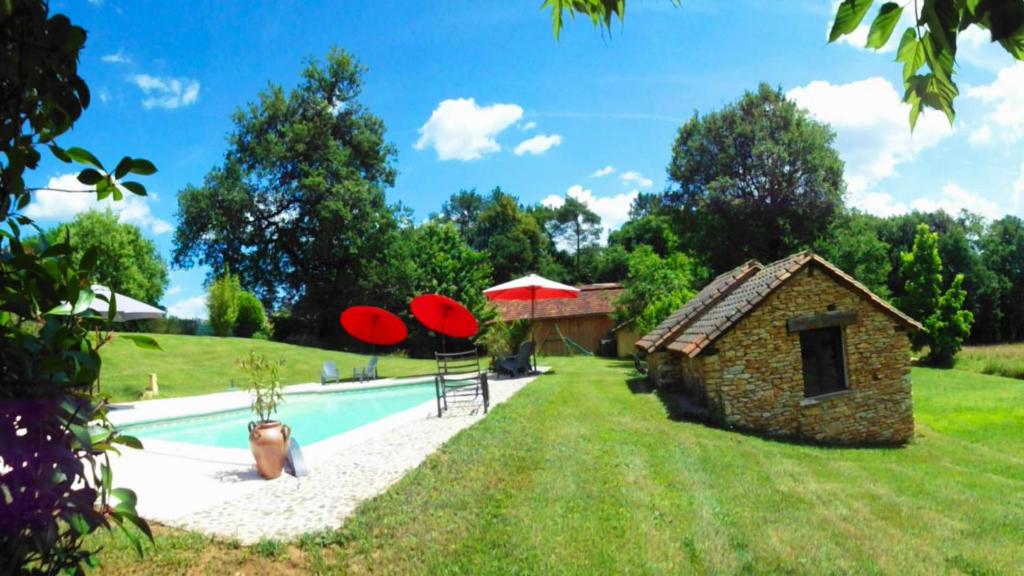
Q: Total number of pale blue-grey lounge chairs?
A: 2